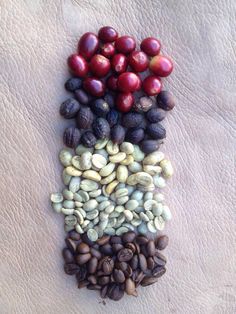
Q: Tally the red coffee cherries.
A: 15